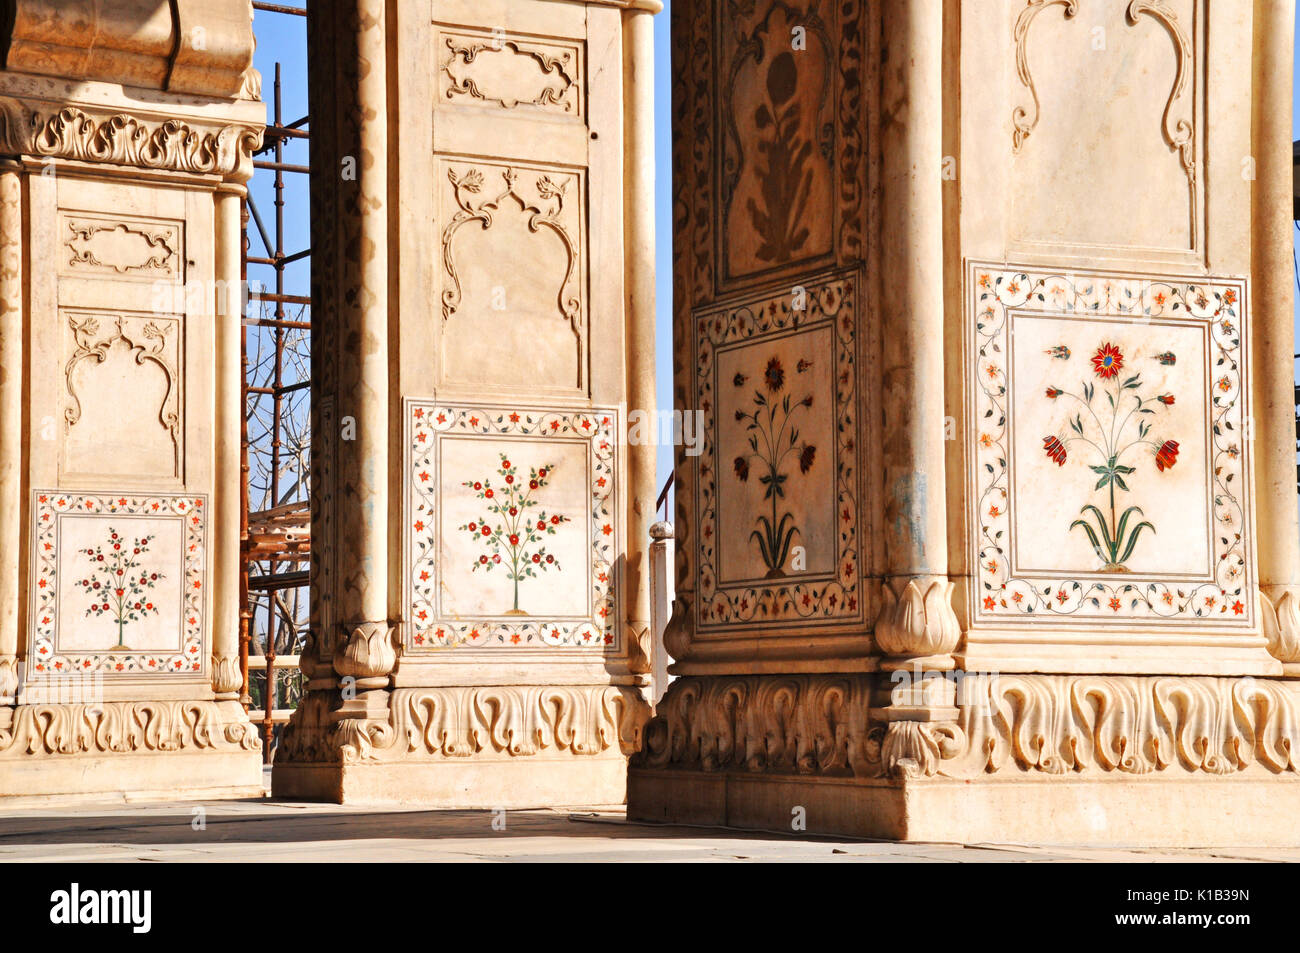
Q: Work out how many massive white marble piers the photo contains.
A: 3